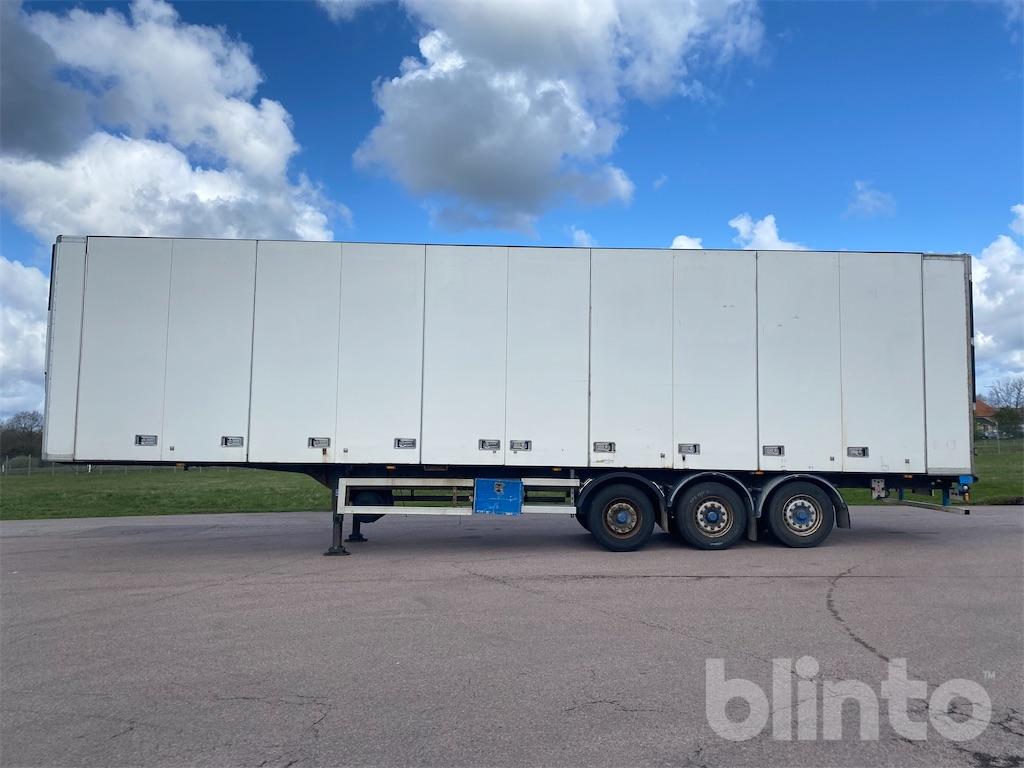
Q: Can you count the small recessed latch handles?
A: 10